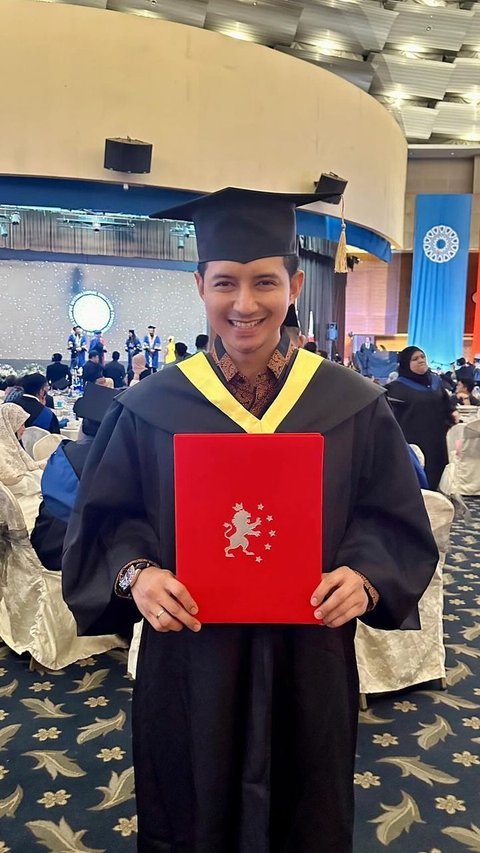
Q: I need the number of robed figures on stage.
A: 4